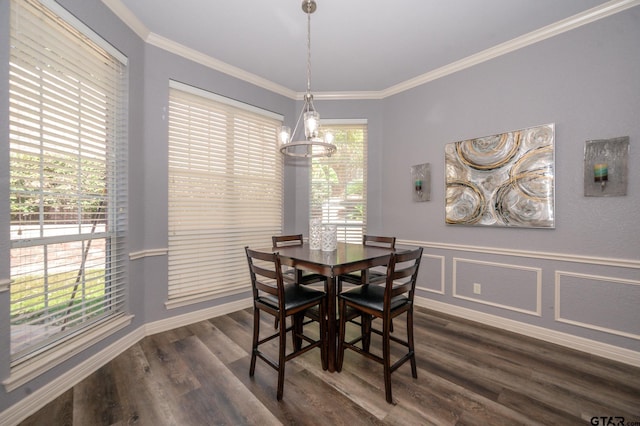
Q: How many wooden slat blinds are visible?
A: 3